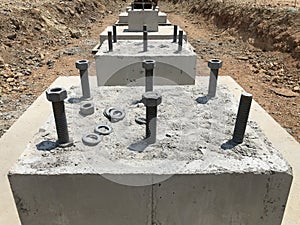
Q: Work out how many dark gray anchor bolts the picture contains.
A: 12